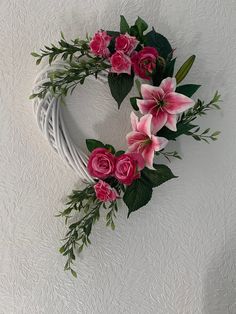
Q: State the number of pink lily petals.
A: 12